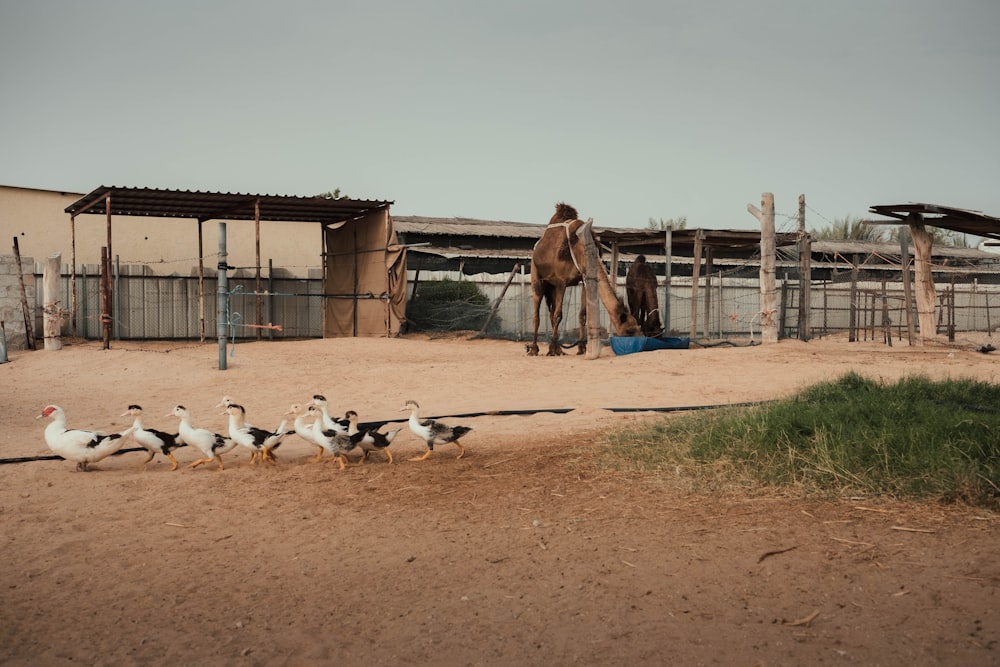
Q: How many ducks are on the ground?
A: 10